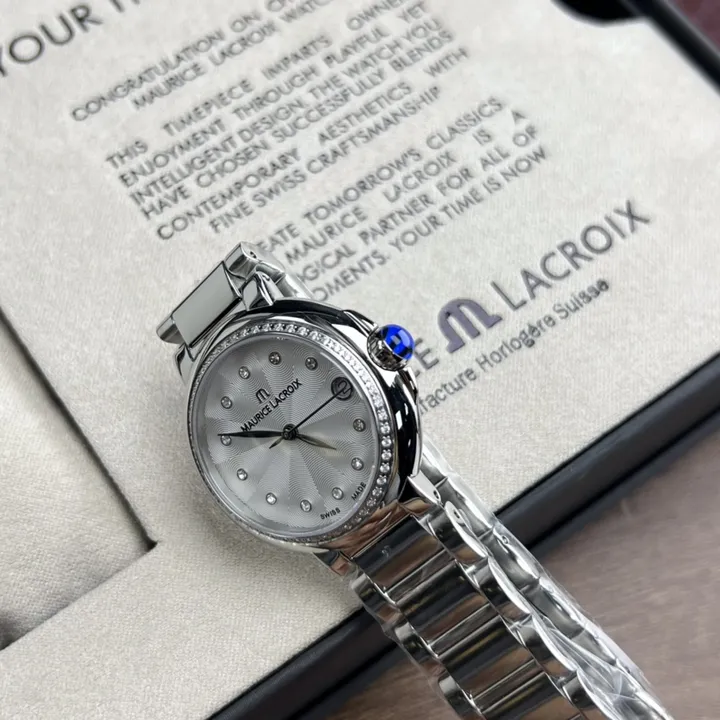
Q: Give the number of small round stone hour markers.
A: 11